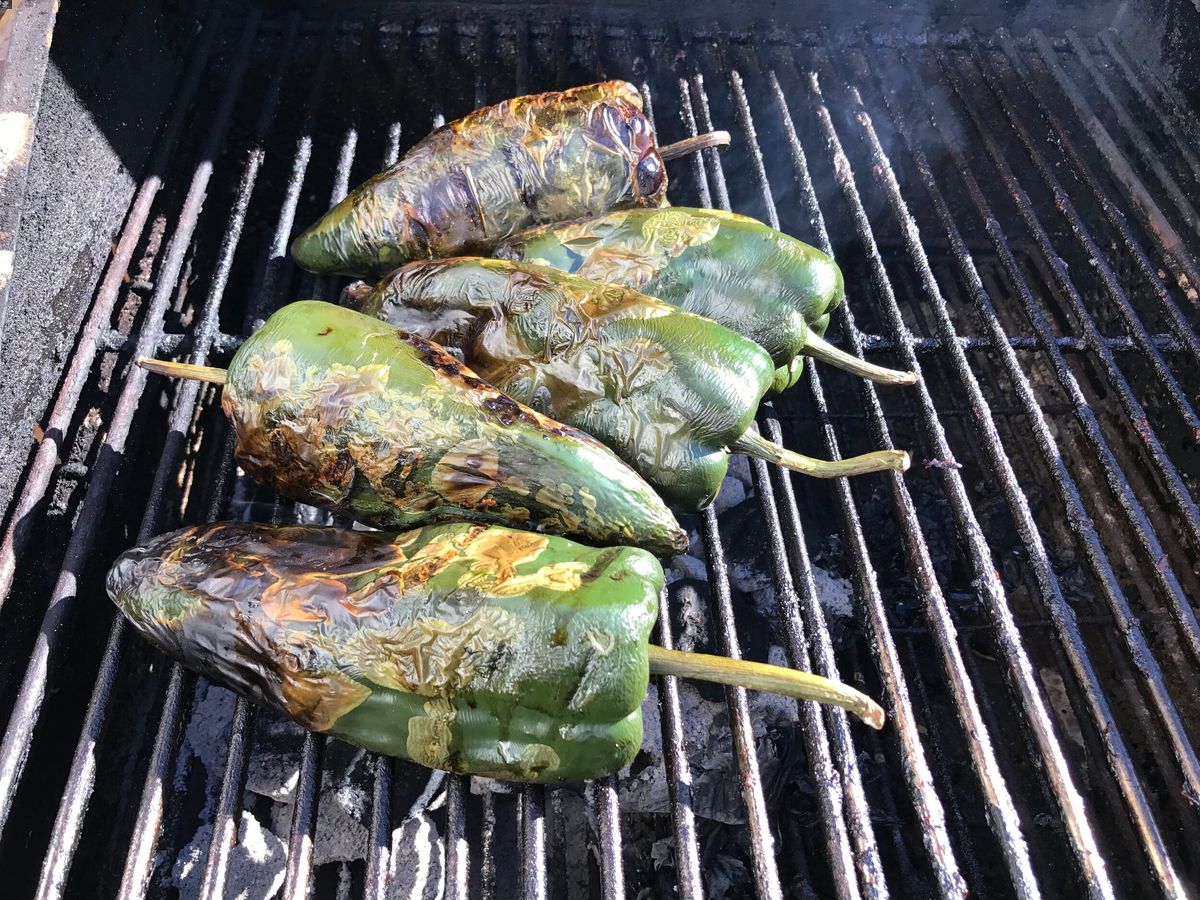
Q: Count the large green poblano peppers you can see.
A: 5